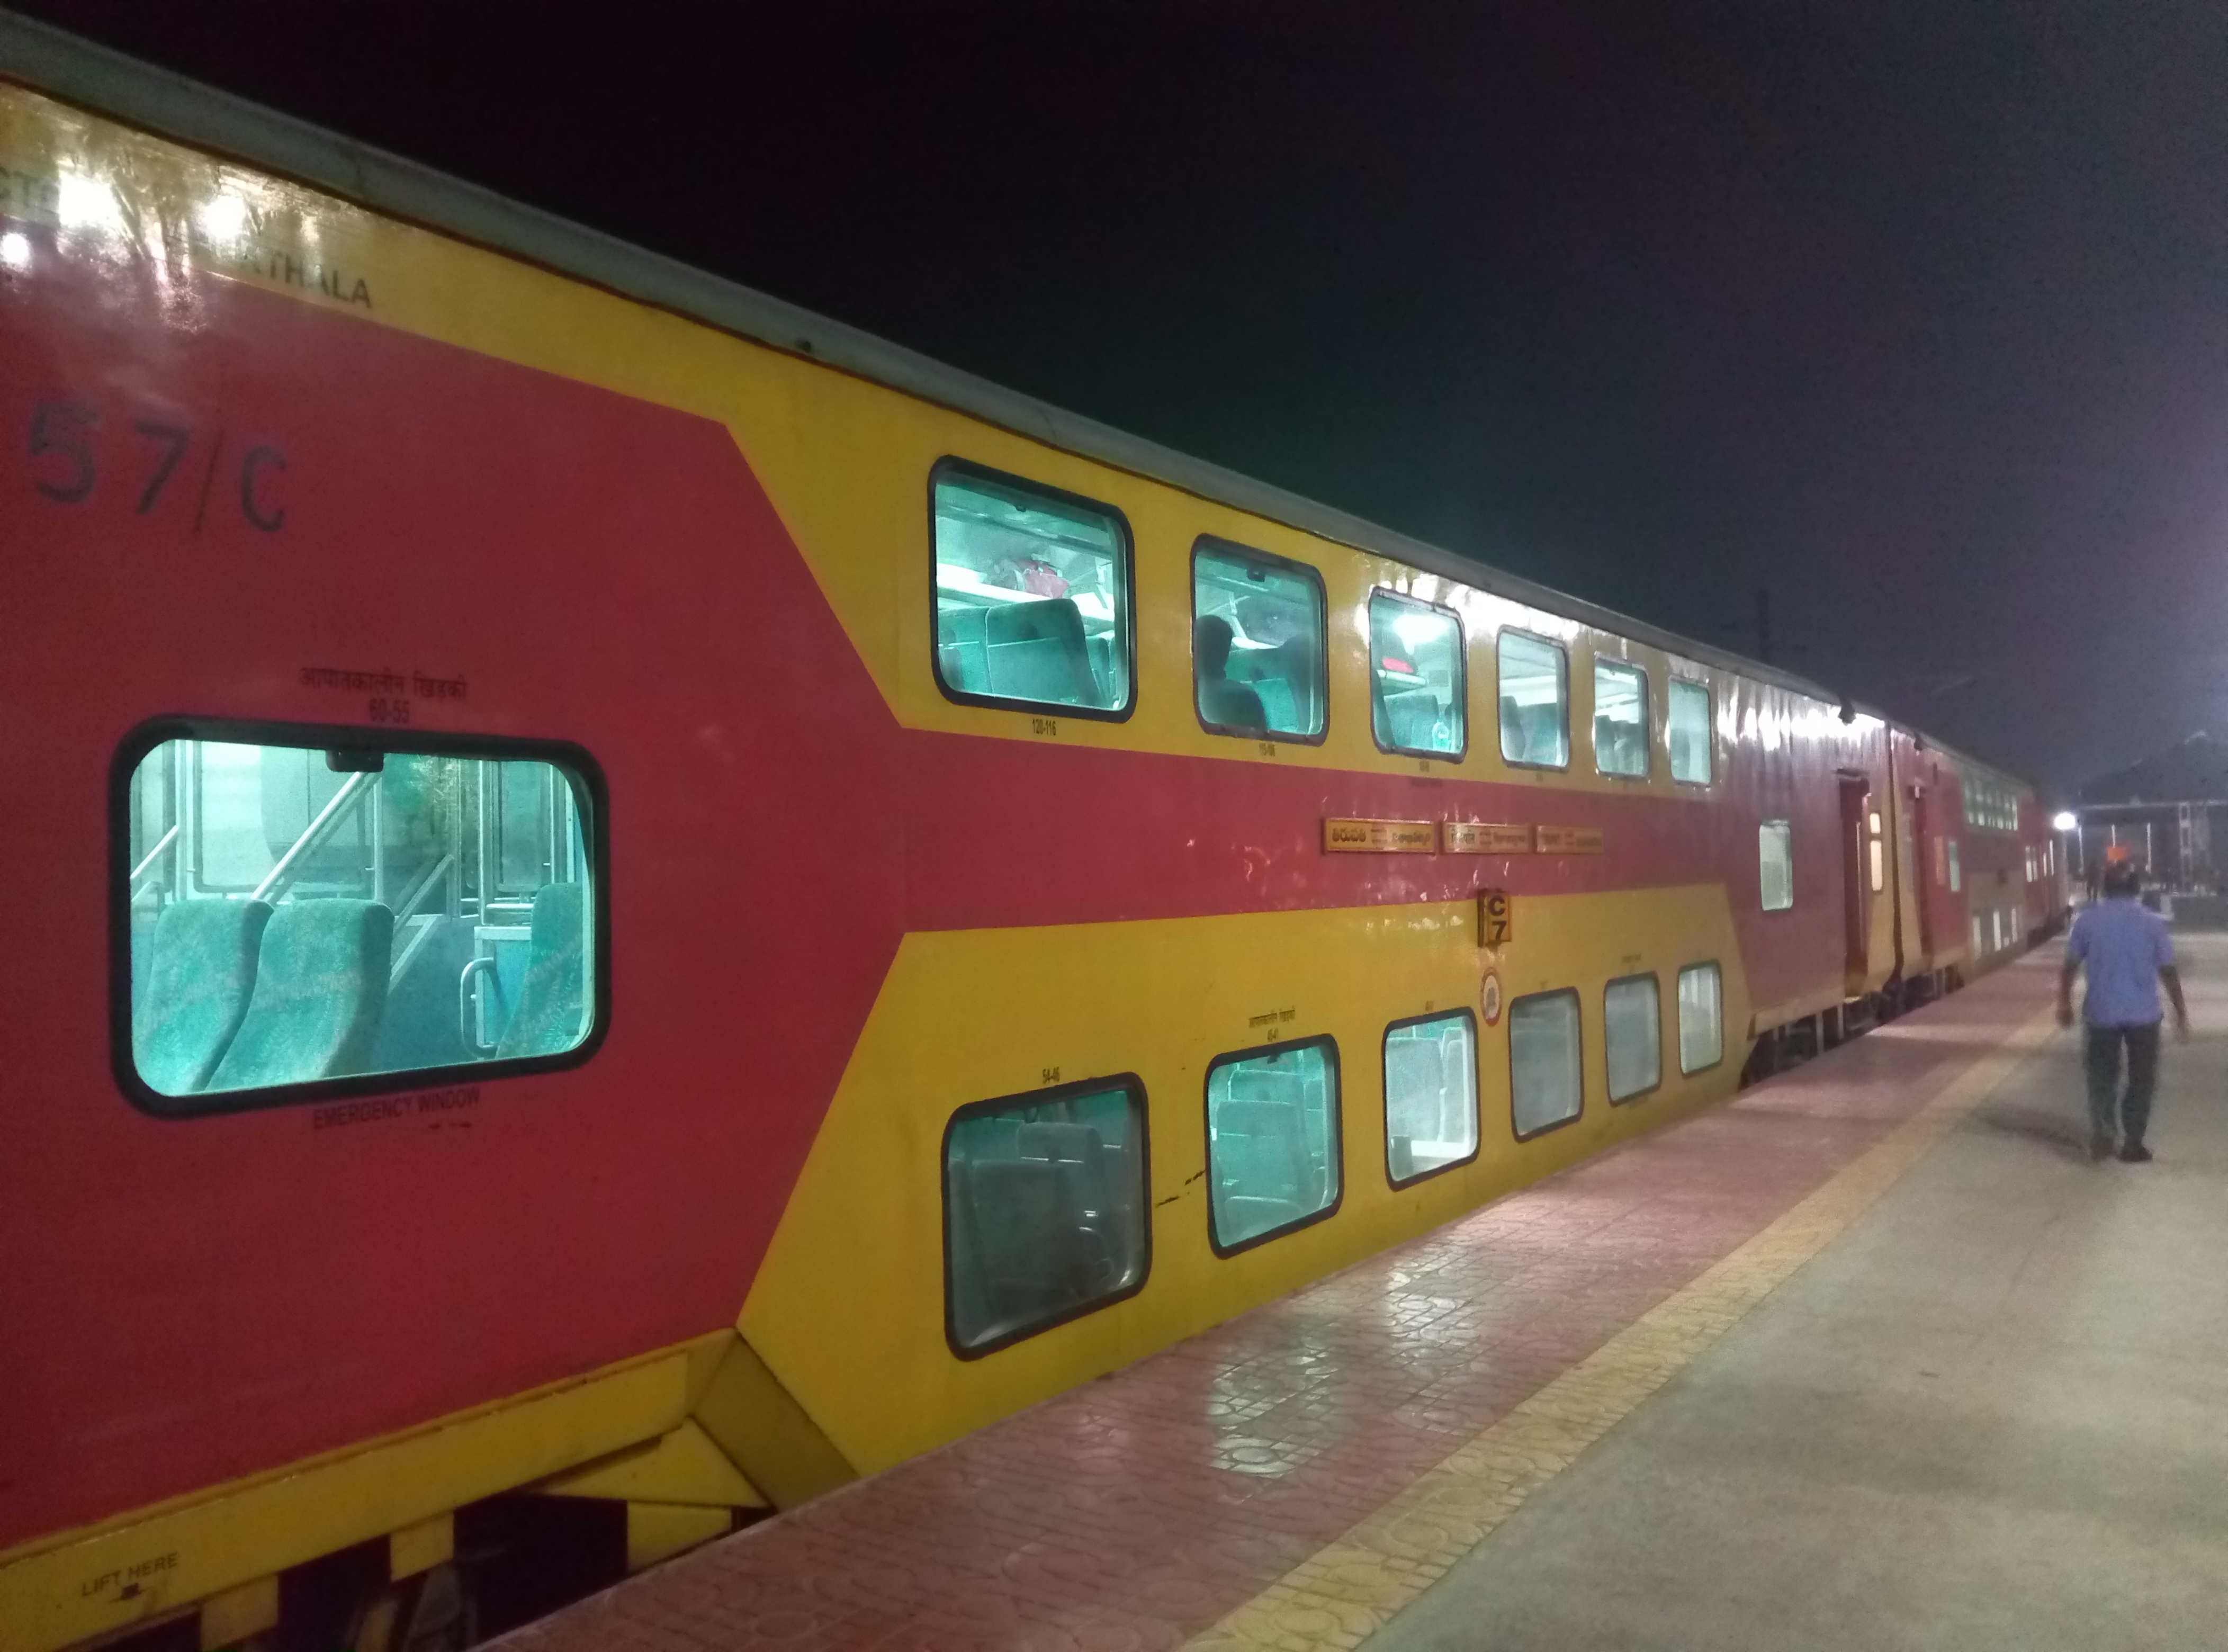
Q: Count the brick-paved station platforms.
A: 1